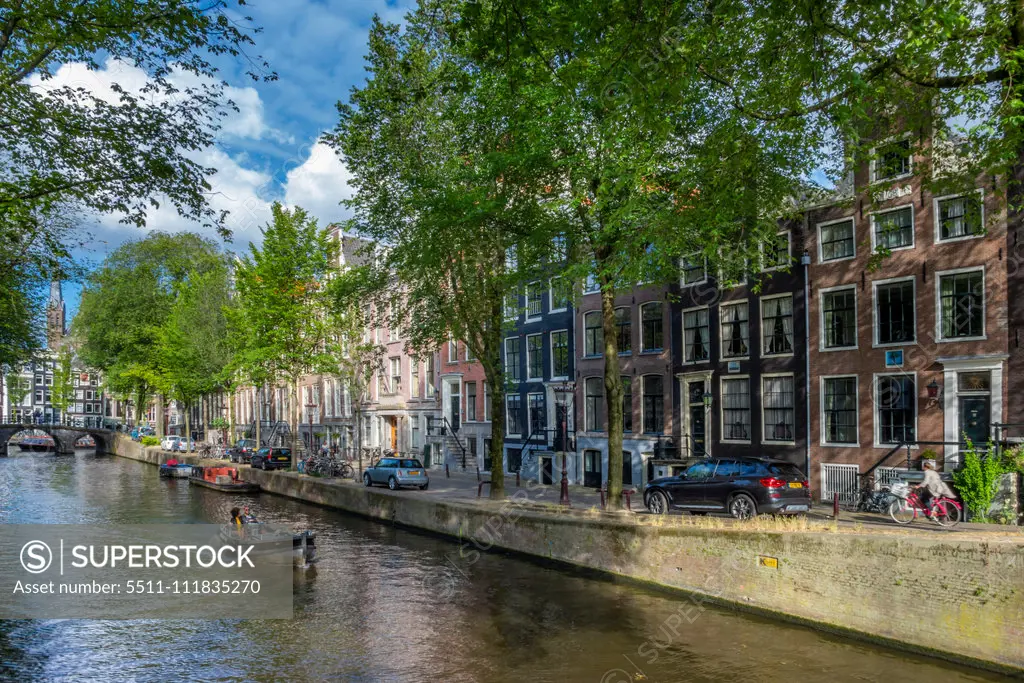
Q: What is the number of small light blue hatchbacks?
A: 1